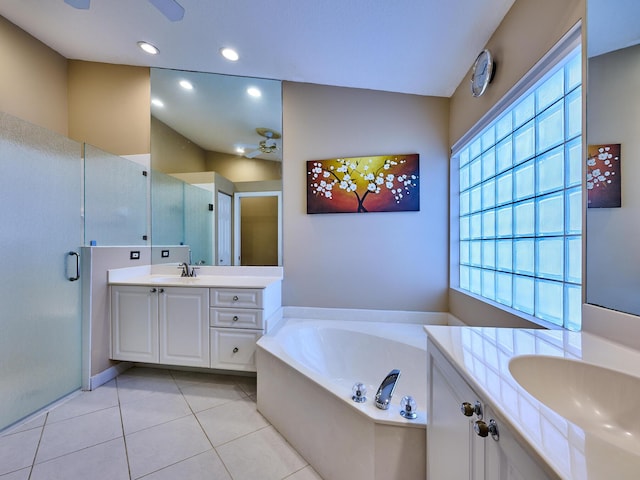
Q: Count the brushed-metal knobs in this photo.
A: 7